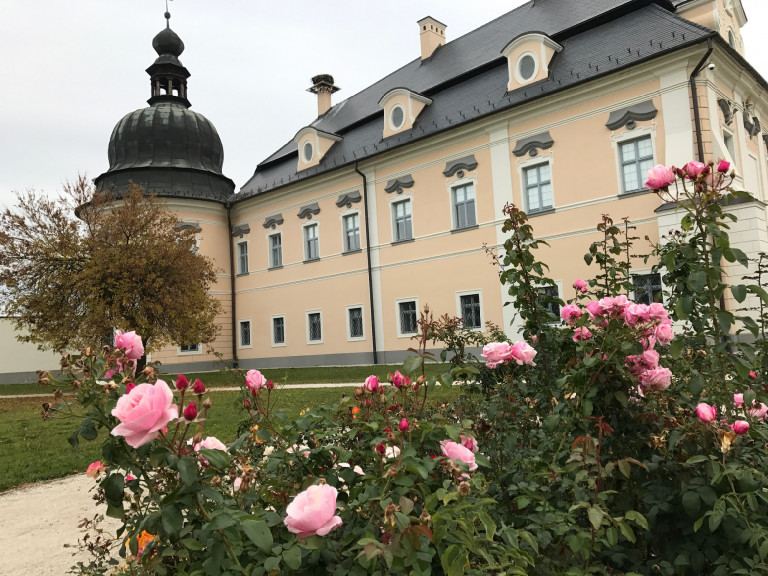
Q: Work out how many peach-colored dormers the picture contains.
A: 3